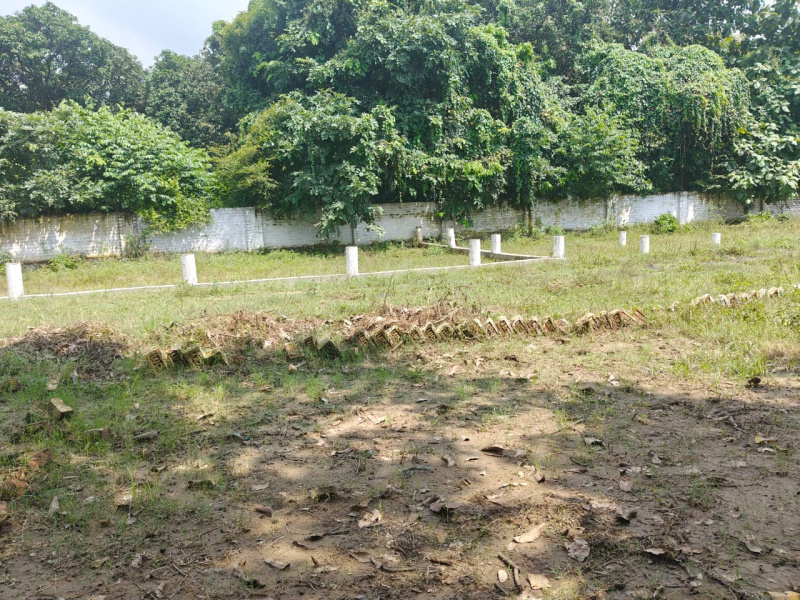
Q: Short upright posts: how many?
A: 11